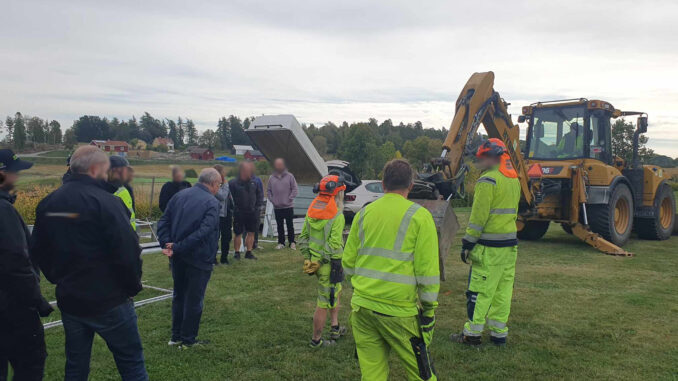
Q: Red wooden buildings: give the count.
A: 3